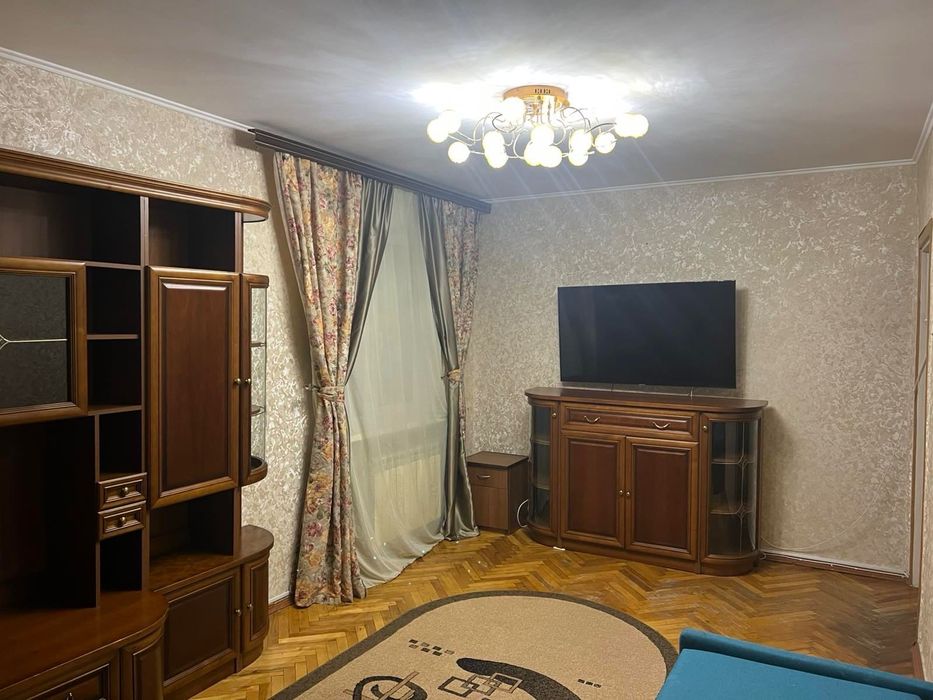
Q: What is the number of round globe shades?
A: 14